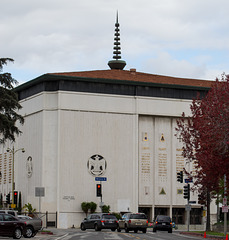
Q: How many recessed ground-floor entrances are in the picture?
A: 4